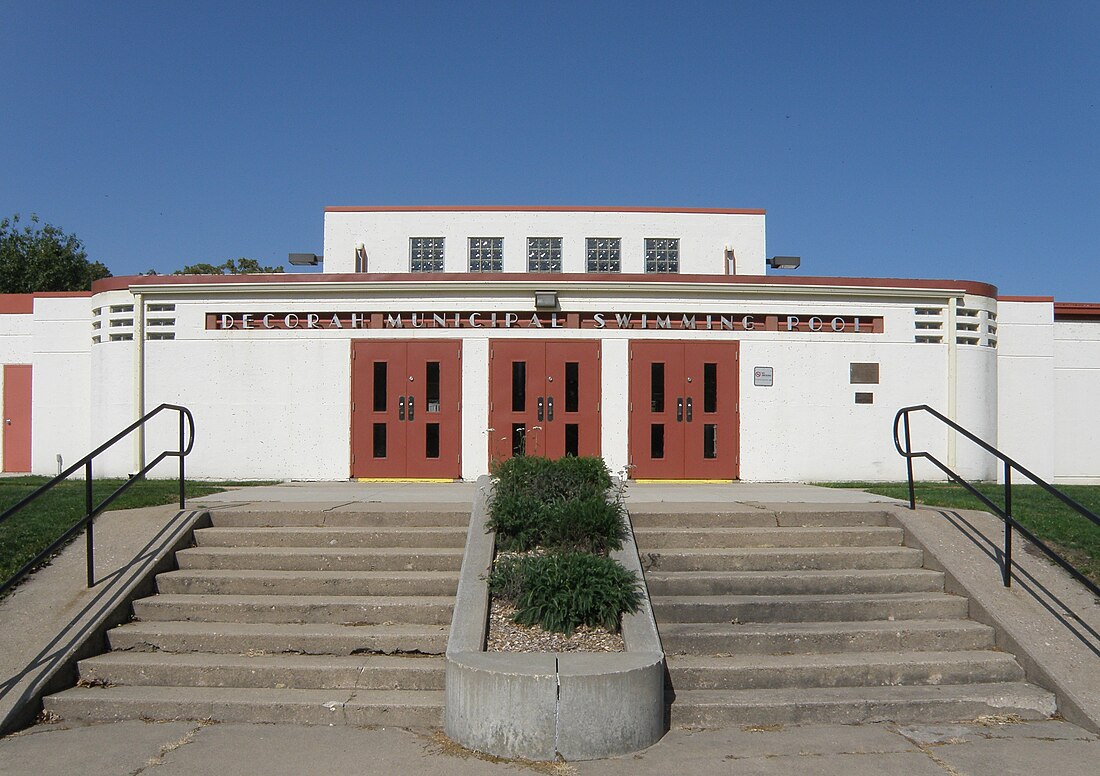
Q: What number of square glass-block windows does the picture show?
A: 5